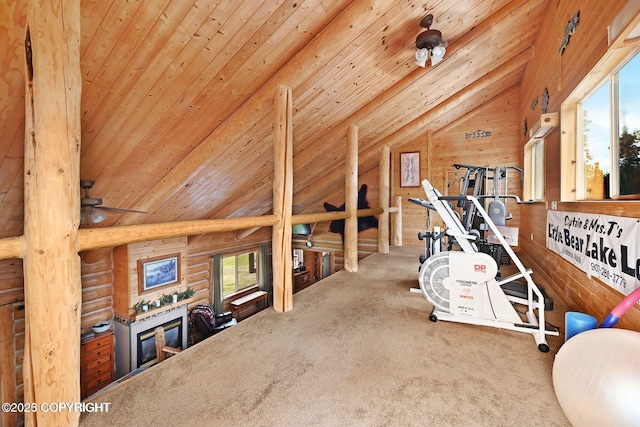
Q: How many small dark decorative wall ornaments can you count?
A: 5